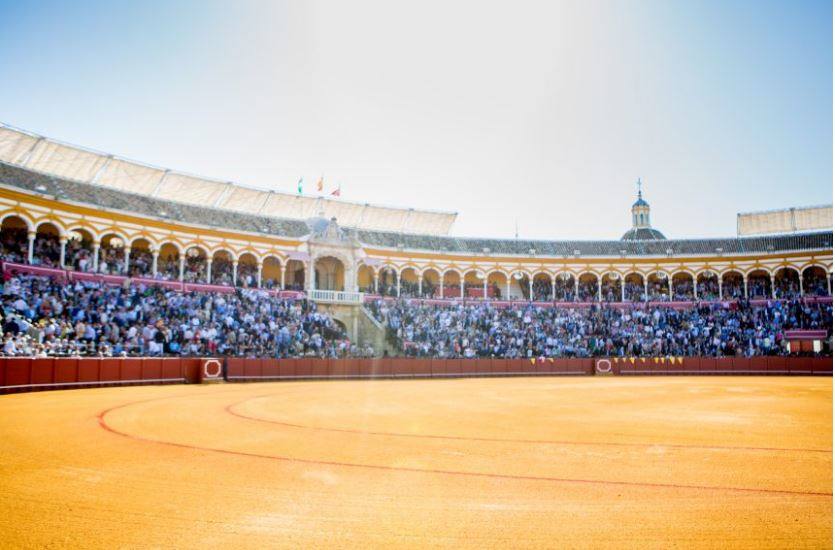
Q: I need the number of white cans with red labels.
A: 0